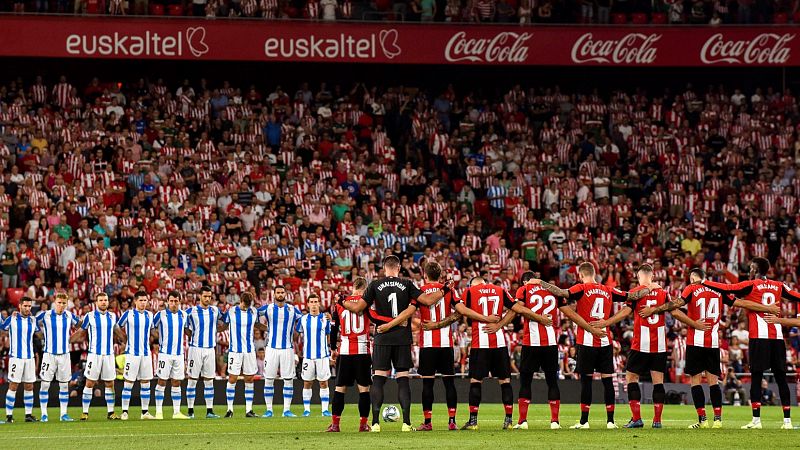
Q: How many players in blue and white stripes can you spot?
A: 9